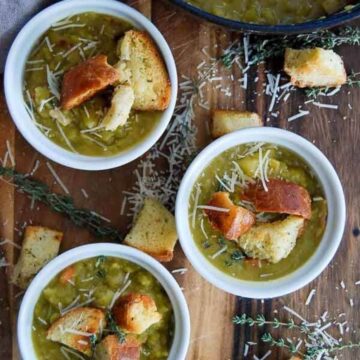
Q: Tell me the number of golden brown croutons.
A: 13